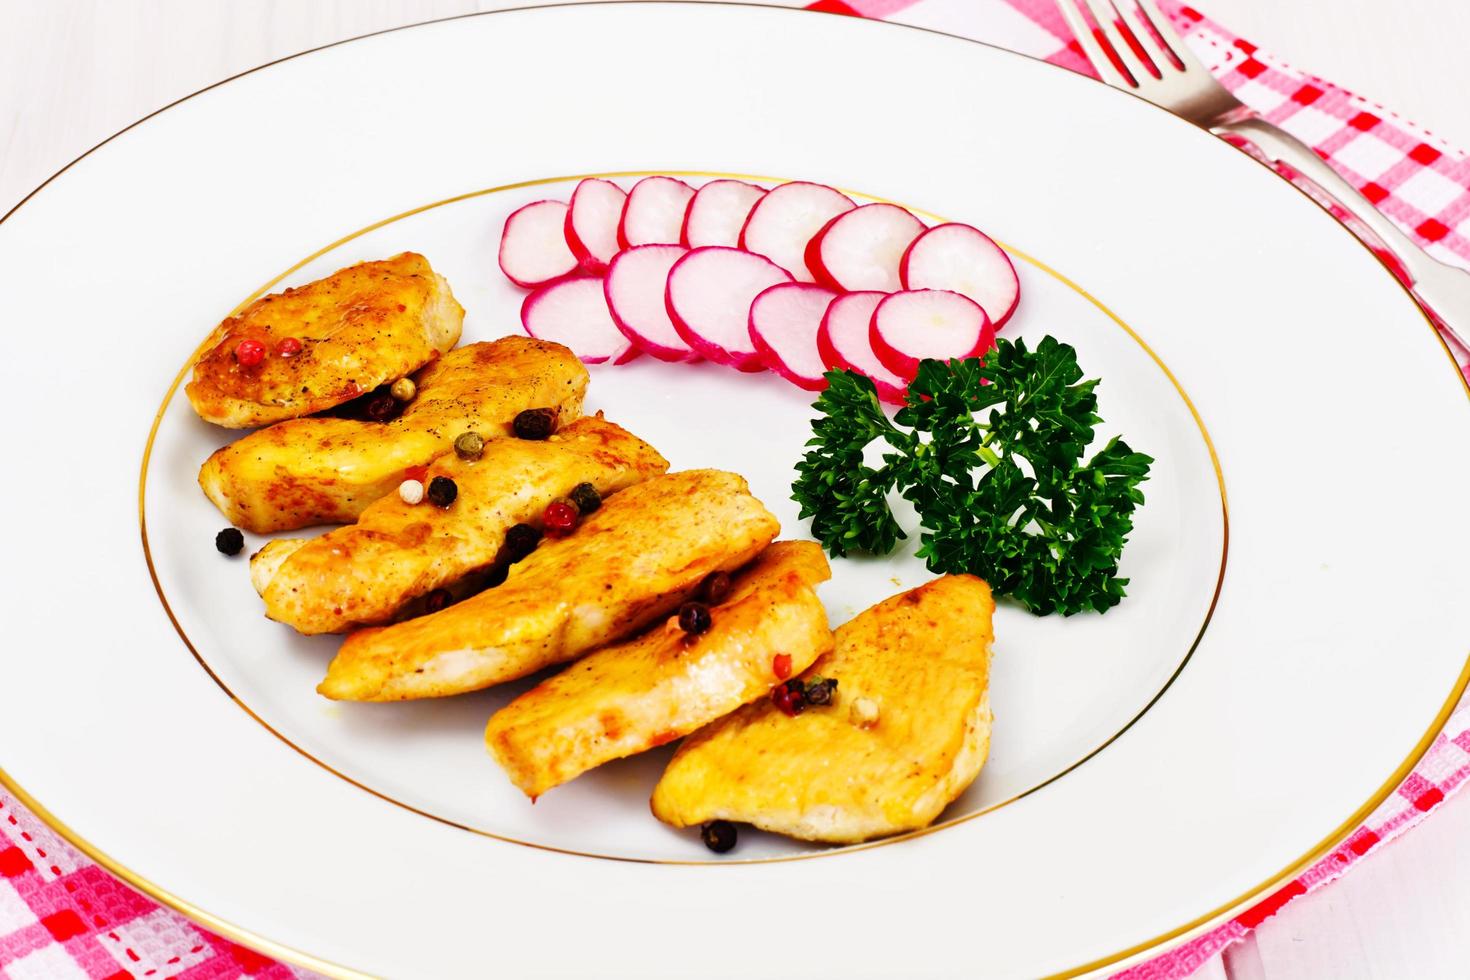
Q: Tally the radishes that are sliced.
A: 13